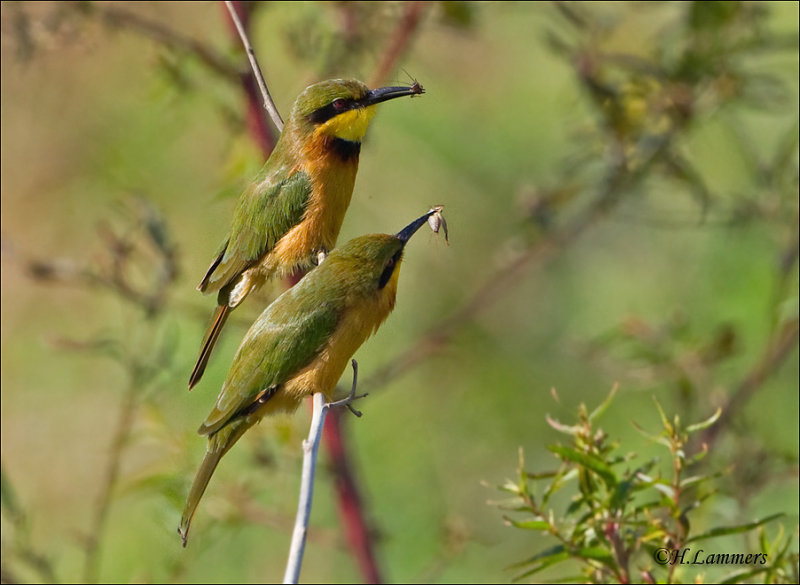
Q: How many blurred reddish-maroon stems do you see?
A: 2